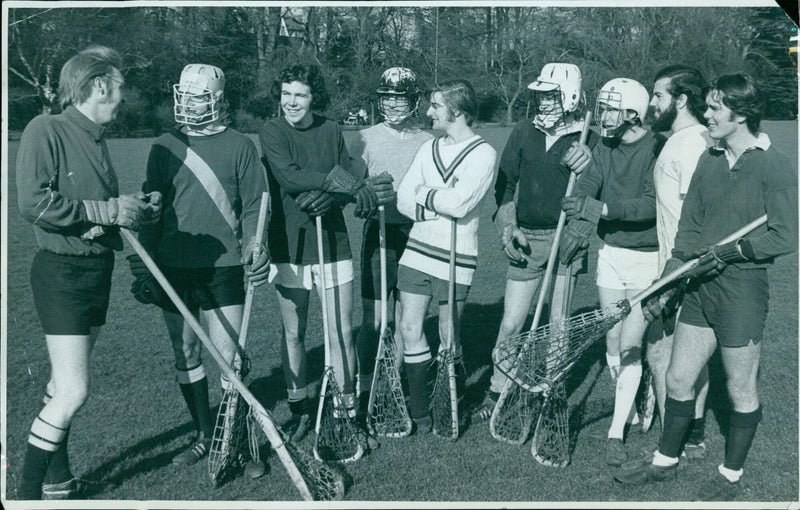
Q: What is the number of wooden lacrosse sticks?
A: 9